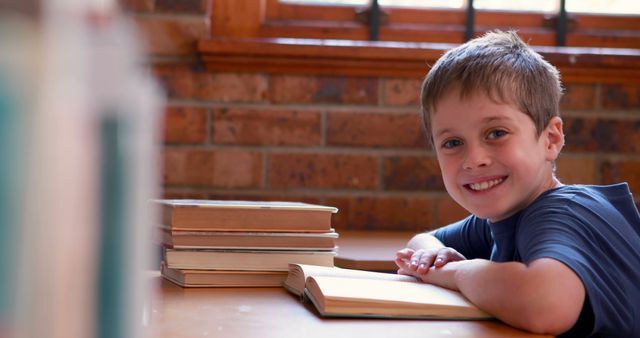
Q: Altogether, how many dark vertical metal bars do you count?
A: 3